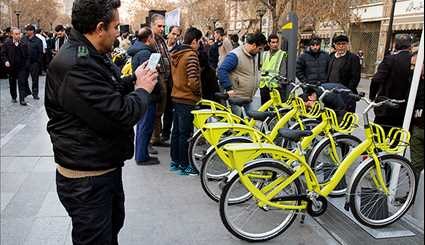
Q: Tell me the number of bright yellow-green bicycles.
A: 4